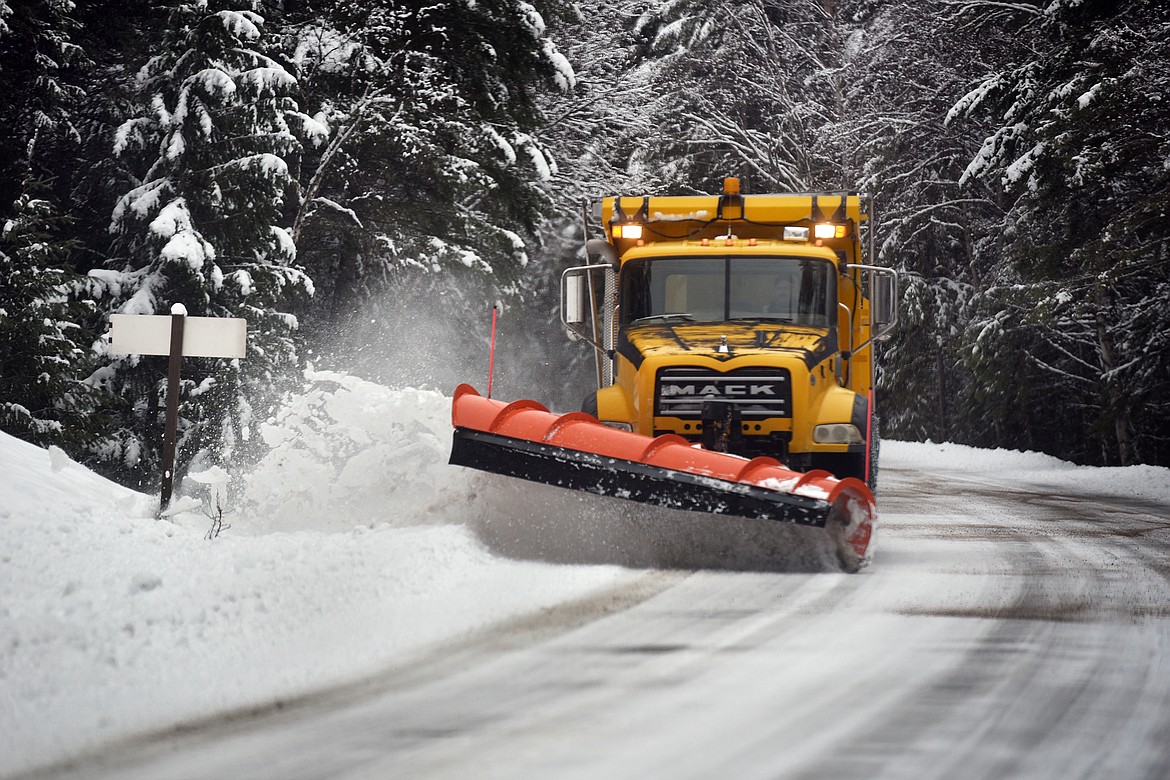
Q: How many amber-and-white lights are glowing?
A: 2